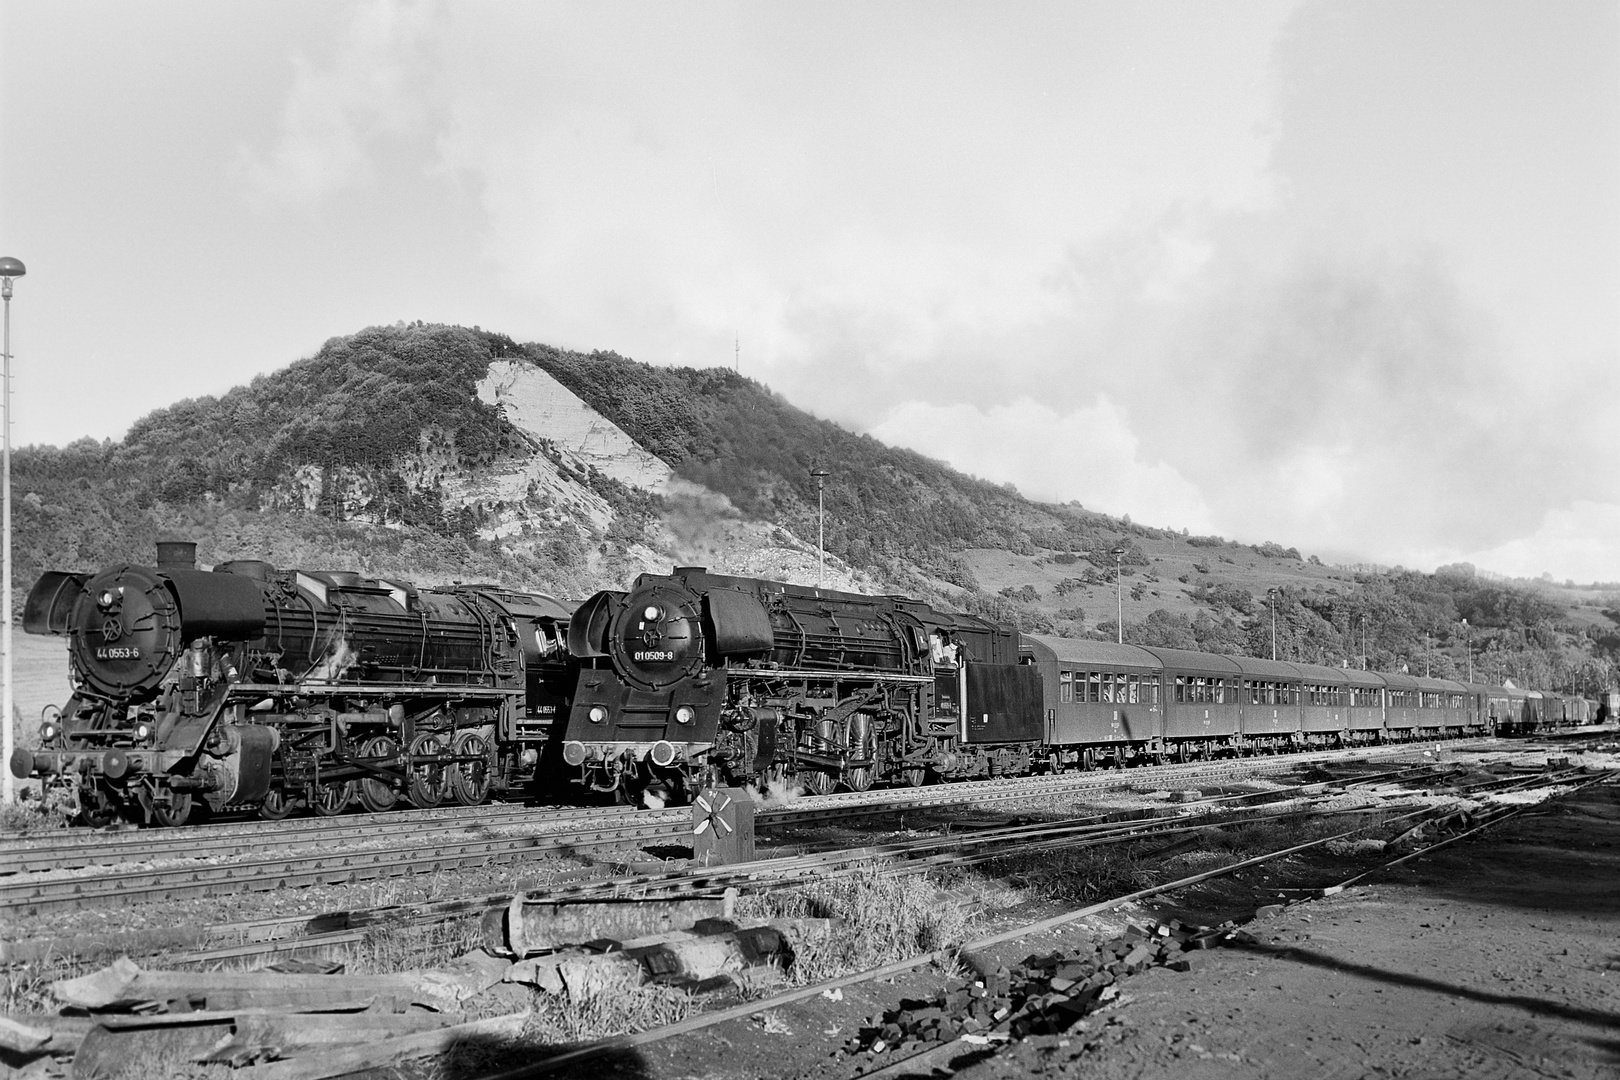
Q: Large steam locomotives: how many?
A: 2